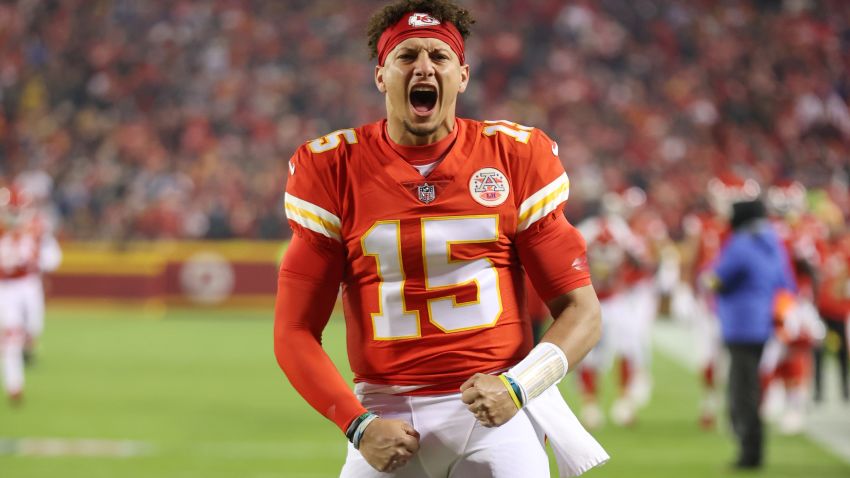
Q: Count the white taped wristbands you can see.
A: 1